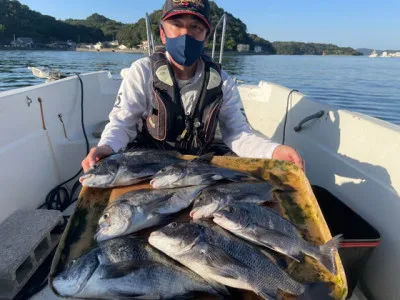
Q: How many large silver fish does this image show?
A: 7